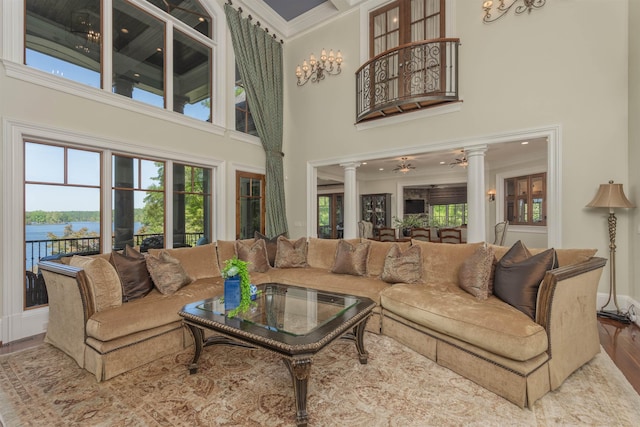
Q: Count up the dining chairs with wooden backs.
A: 3